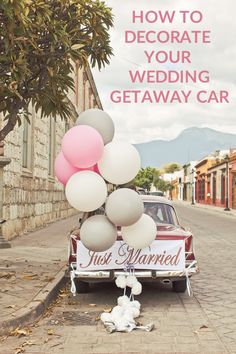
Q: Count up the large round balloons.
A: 8